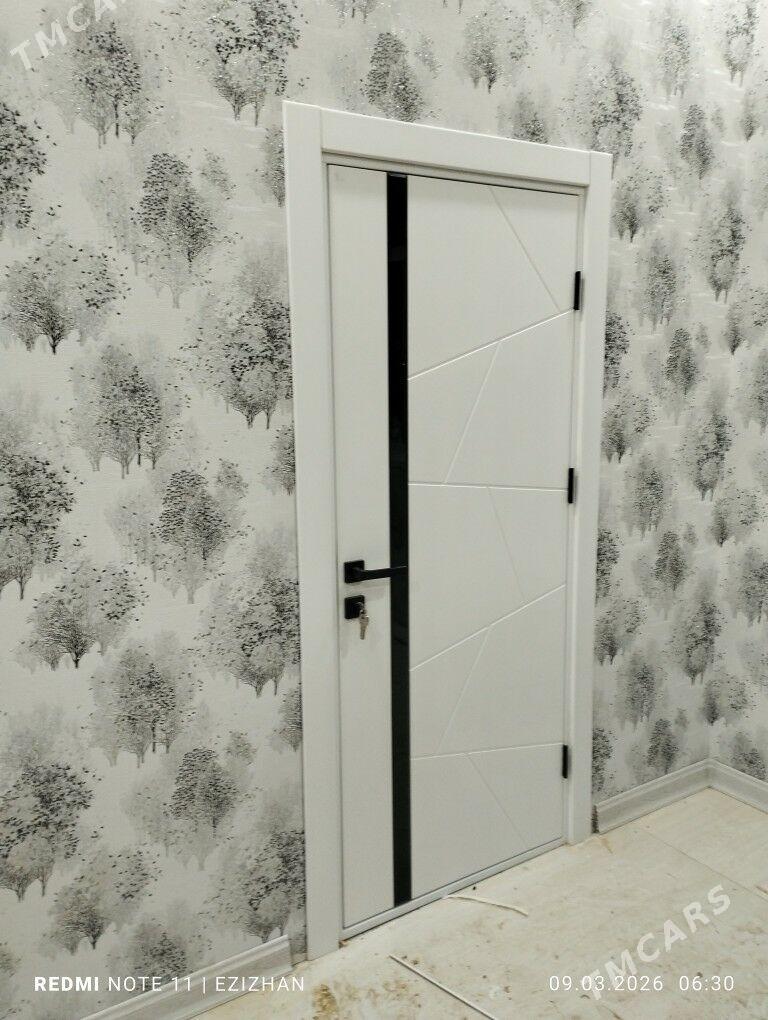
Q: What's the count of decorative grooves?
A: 9